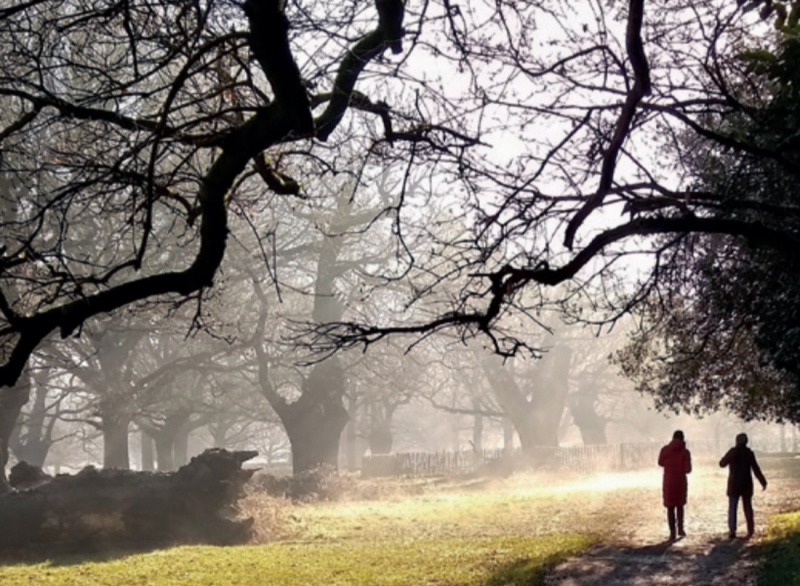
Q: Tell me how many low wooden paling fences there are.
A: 1